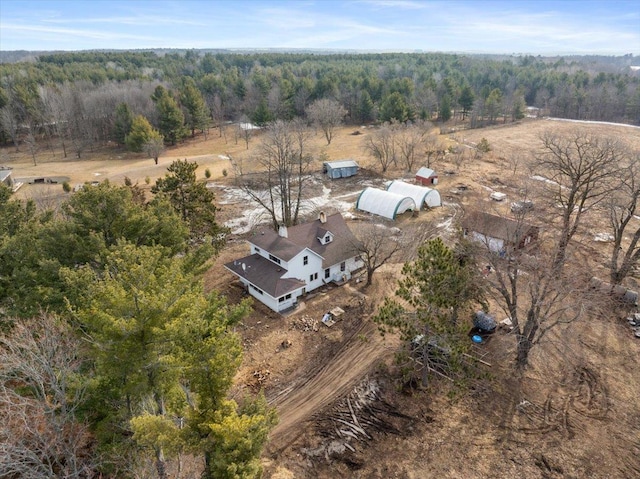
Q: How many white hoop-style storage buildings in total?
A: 2